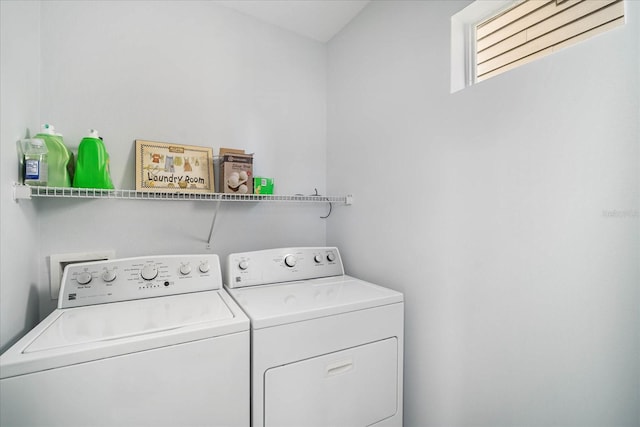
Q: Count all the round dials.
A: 9